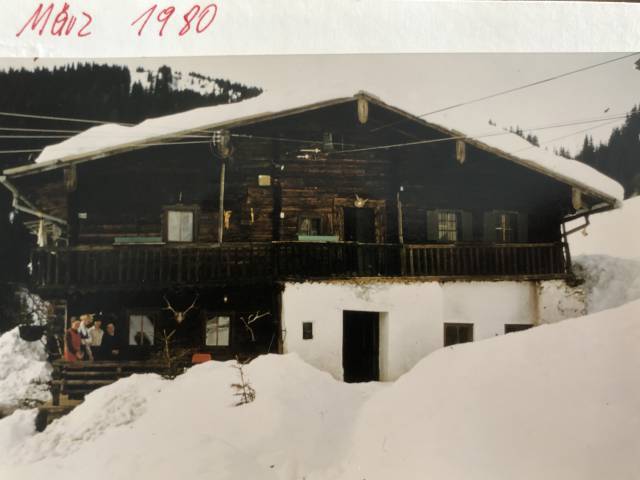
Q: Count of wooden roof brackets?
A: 5